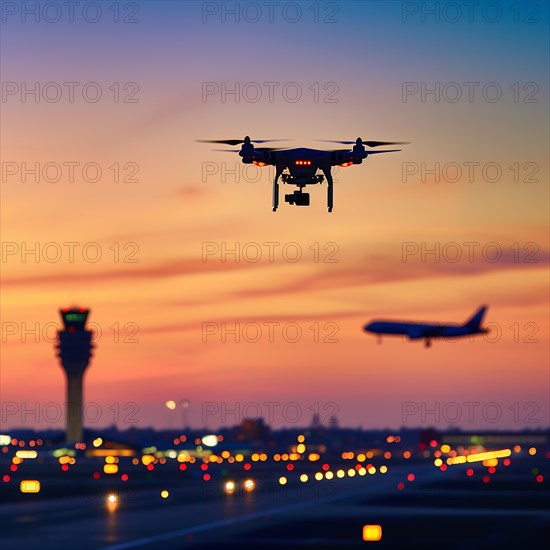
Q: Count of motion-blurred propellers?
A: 4